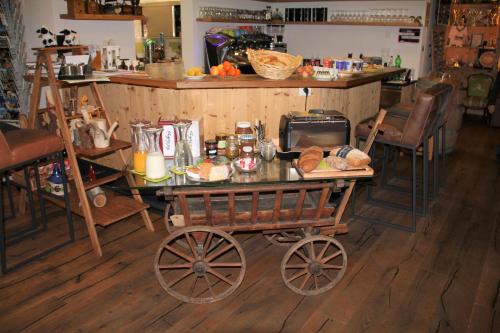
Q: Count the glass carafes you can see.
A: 3